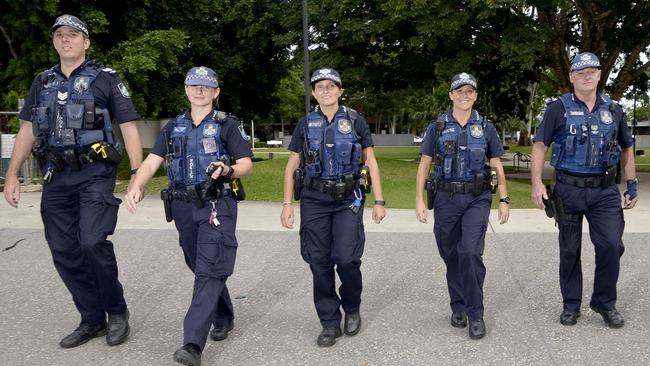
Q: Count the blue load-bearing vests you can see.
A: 5